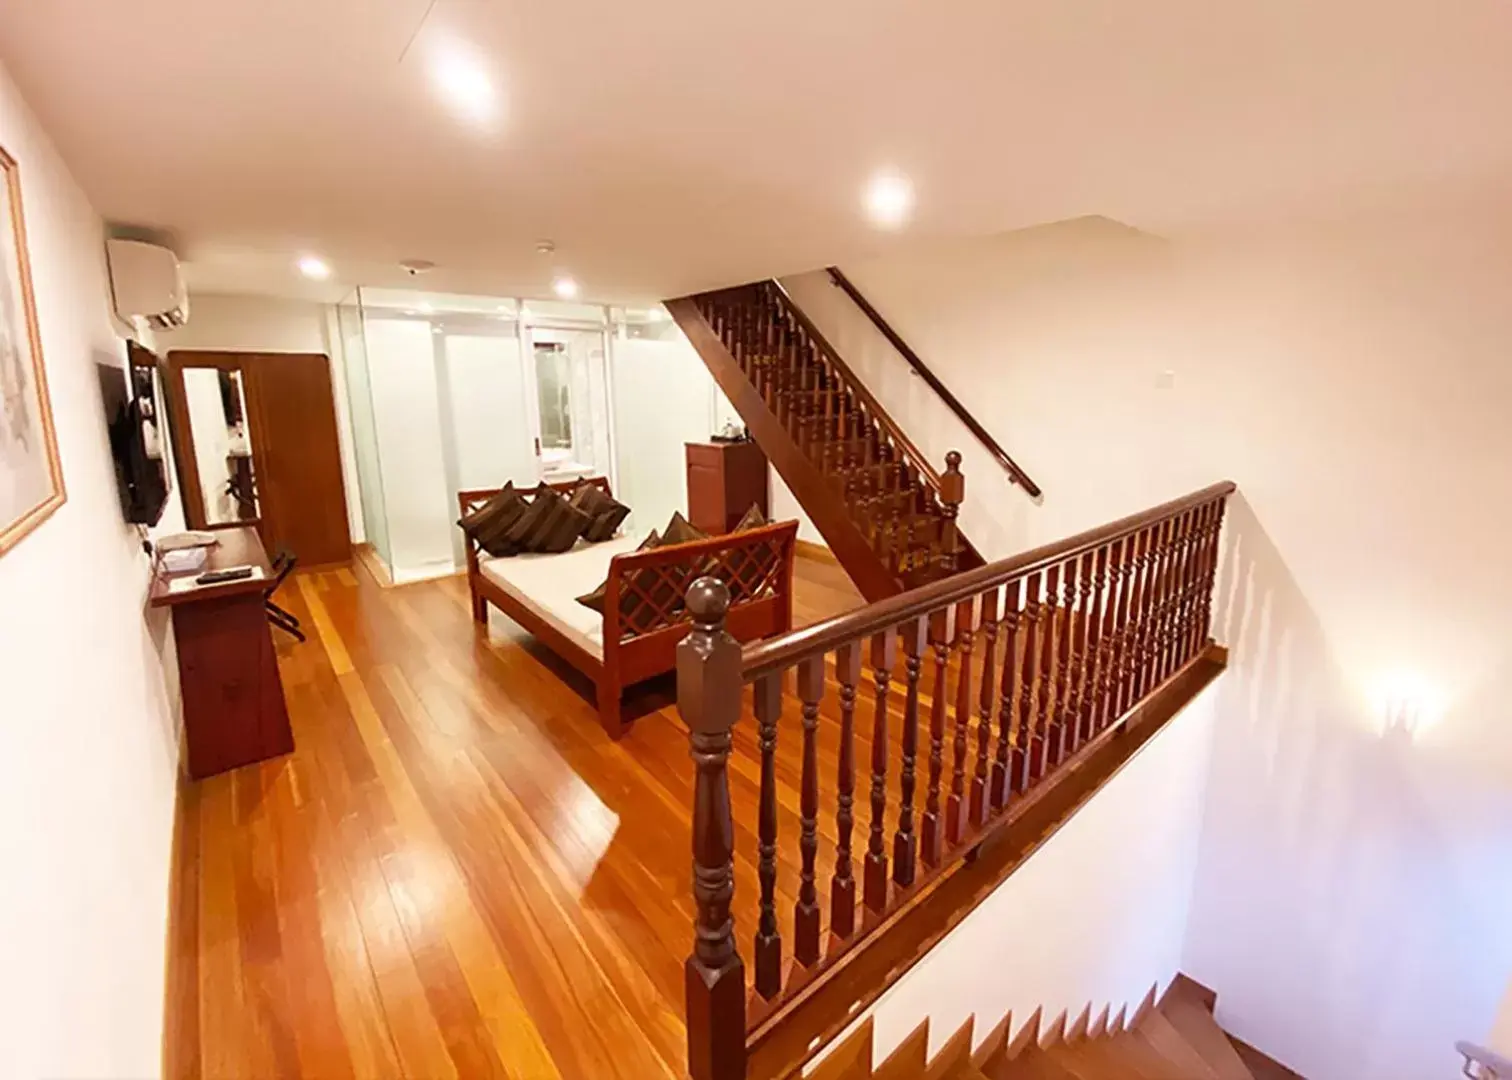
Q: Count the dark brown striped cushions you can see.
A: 6